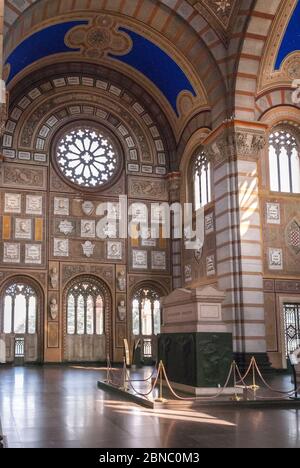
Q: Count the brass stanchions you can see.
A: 5